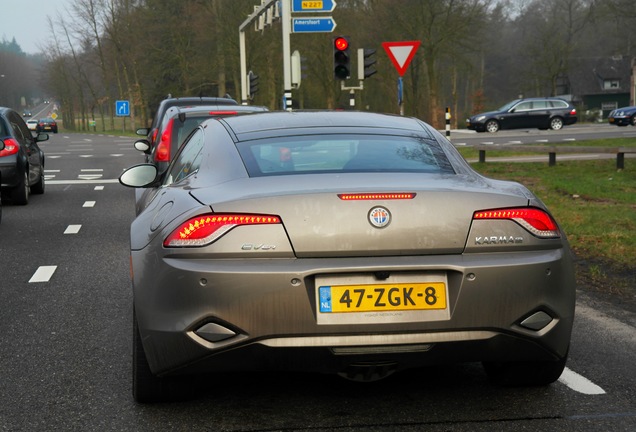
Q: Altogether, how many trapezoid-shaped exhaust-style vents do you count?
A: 2